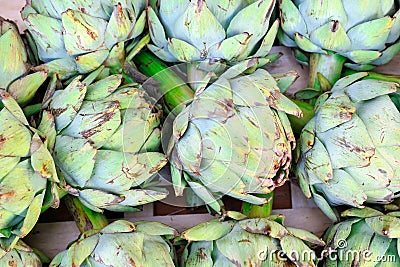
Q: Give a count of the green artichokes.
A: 12